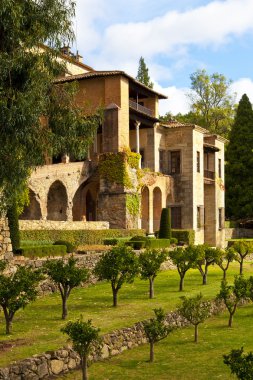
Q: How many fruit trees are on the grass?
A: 13